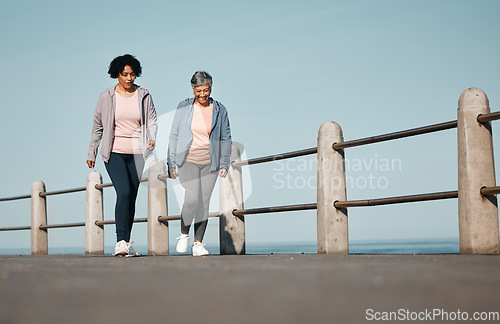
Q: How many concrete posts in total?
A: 6